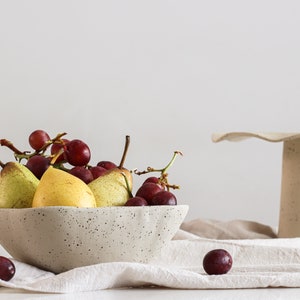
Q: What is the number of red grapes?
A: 13